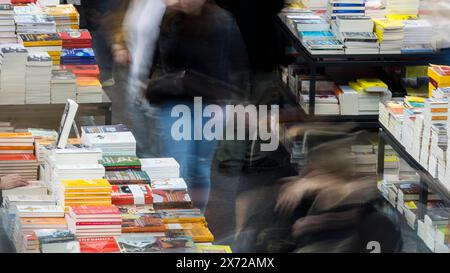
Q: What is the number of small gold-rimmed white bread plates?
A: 0